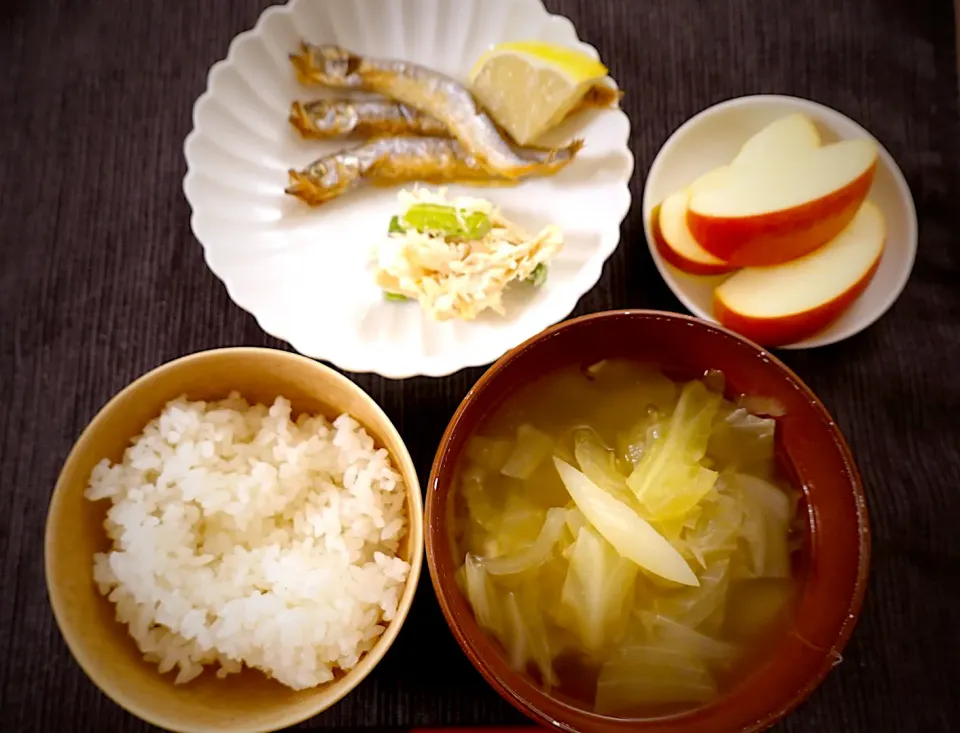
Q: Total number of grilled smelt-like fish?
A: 3